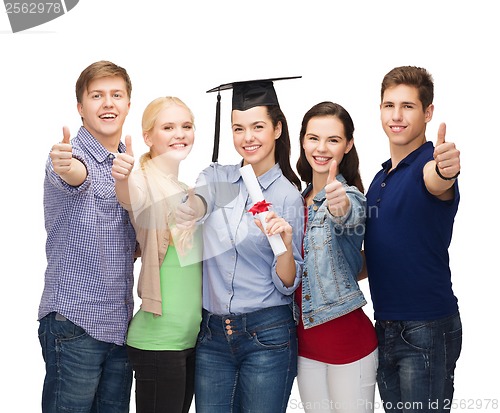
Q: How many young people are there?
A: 5